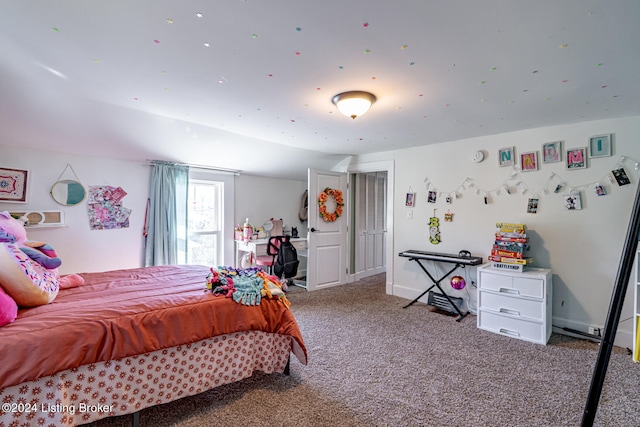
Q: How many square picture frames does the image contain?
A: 5